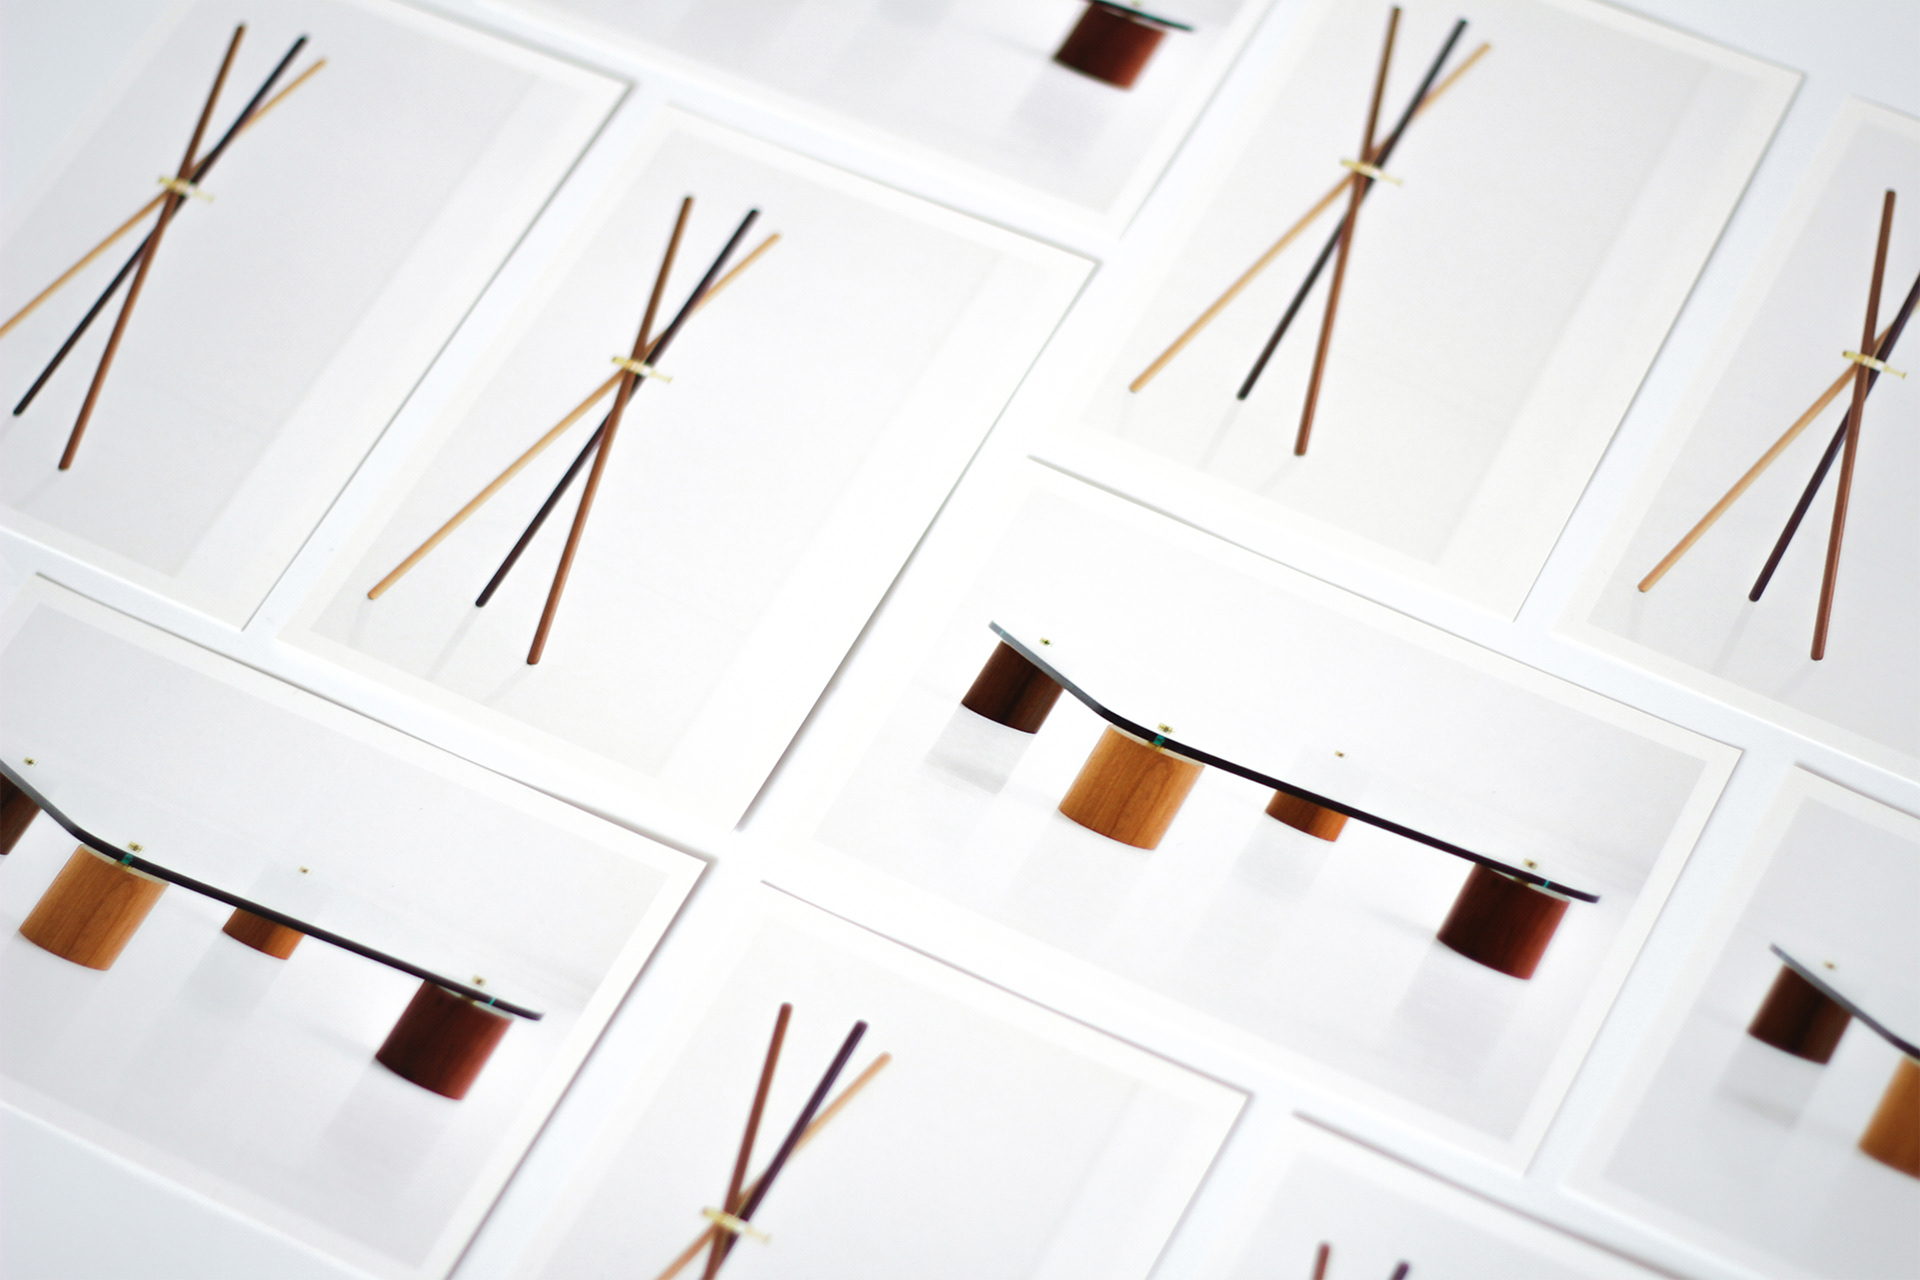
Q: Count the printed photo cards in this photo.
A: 10